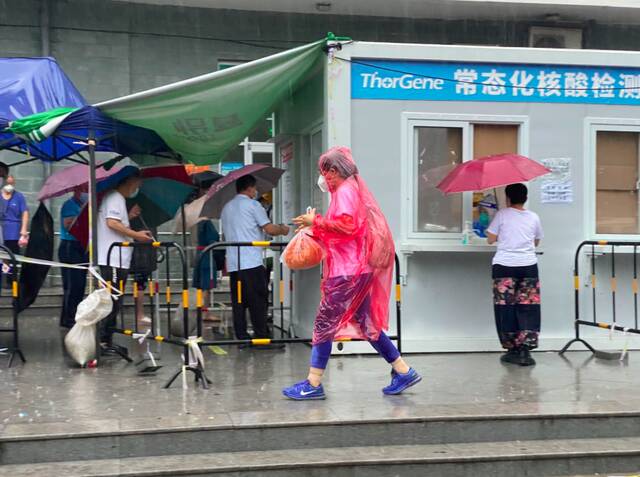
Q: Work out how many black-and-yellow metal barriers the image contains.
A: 4